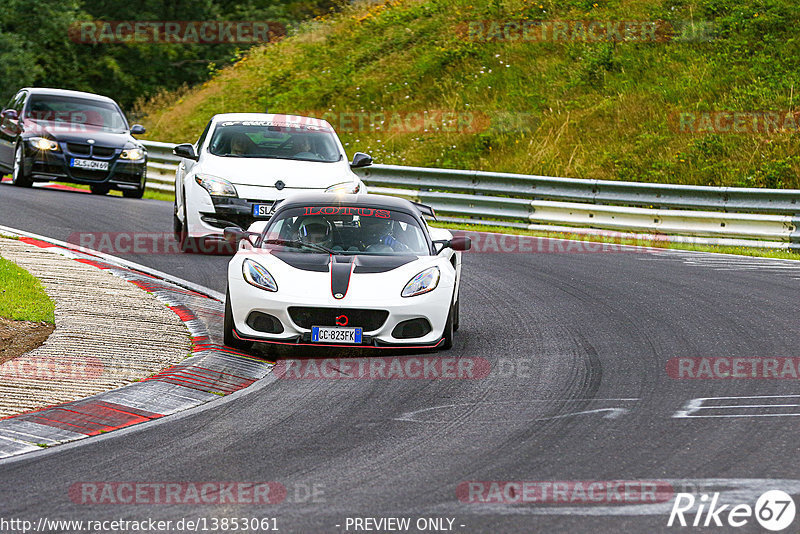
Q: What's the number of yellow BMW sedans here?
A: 0